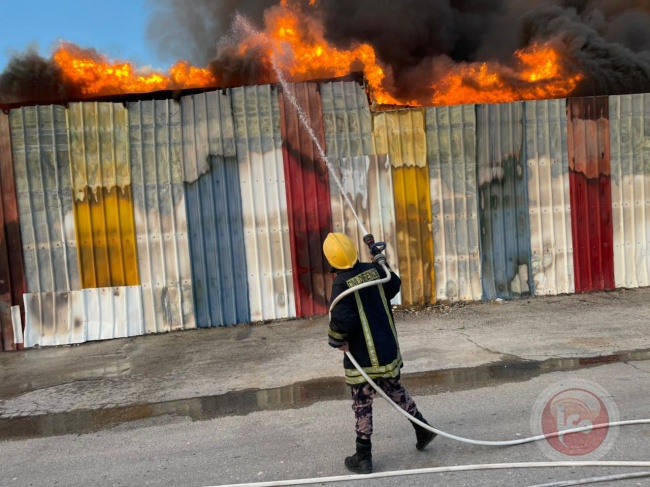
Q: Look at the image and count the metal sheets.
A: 14